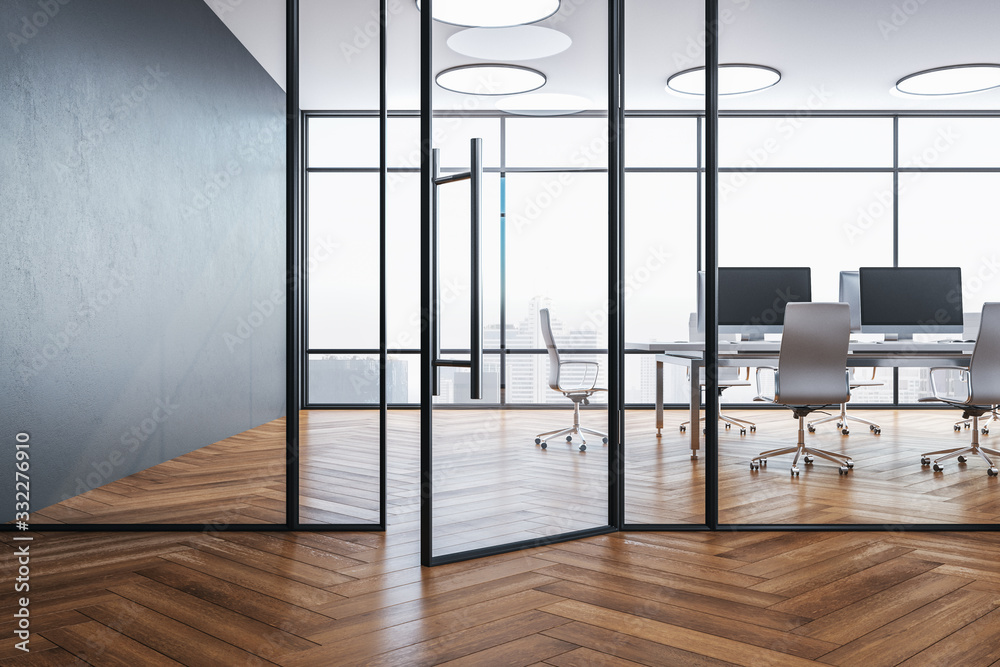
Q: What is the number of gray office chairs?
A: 6